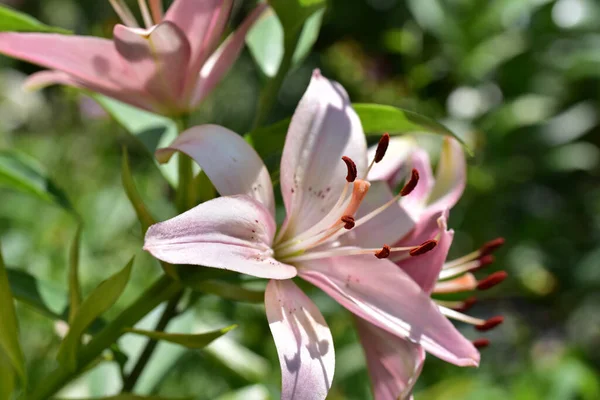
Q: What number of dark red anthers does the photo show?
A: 12